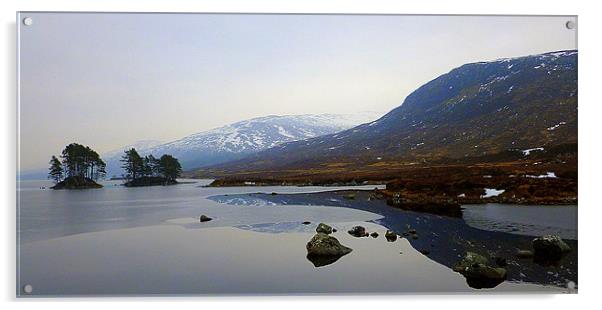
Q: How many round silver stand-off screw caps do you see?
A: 4